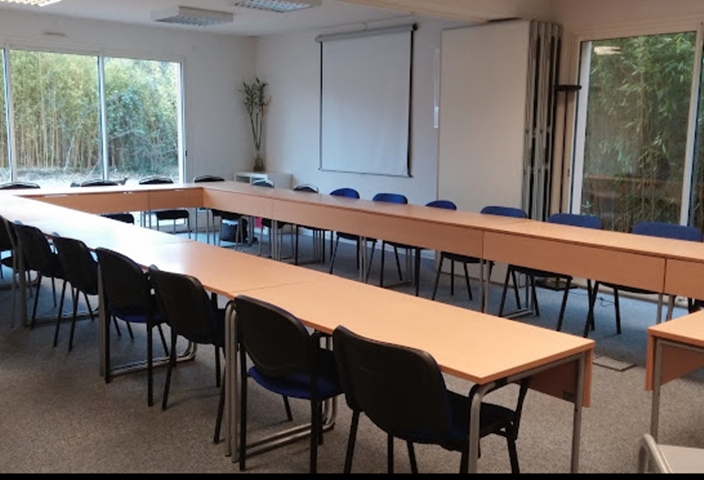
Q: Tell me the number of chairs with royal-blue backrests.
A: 6